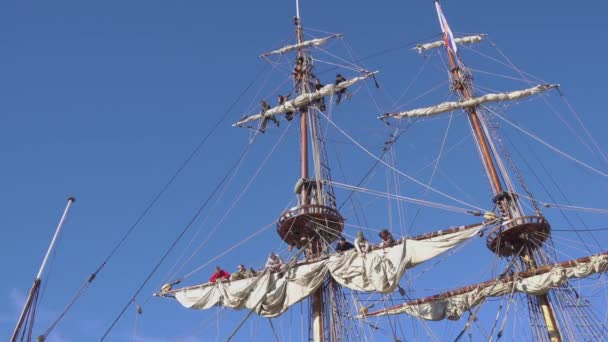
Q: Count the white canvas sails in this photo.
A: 6